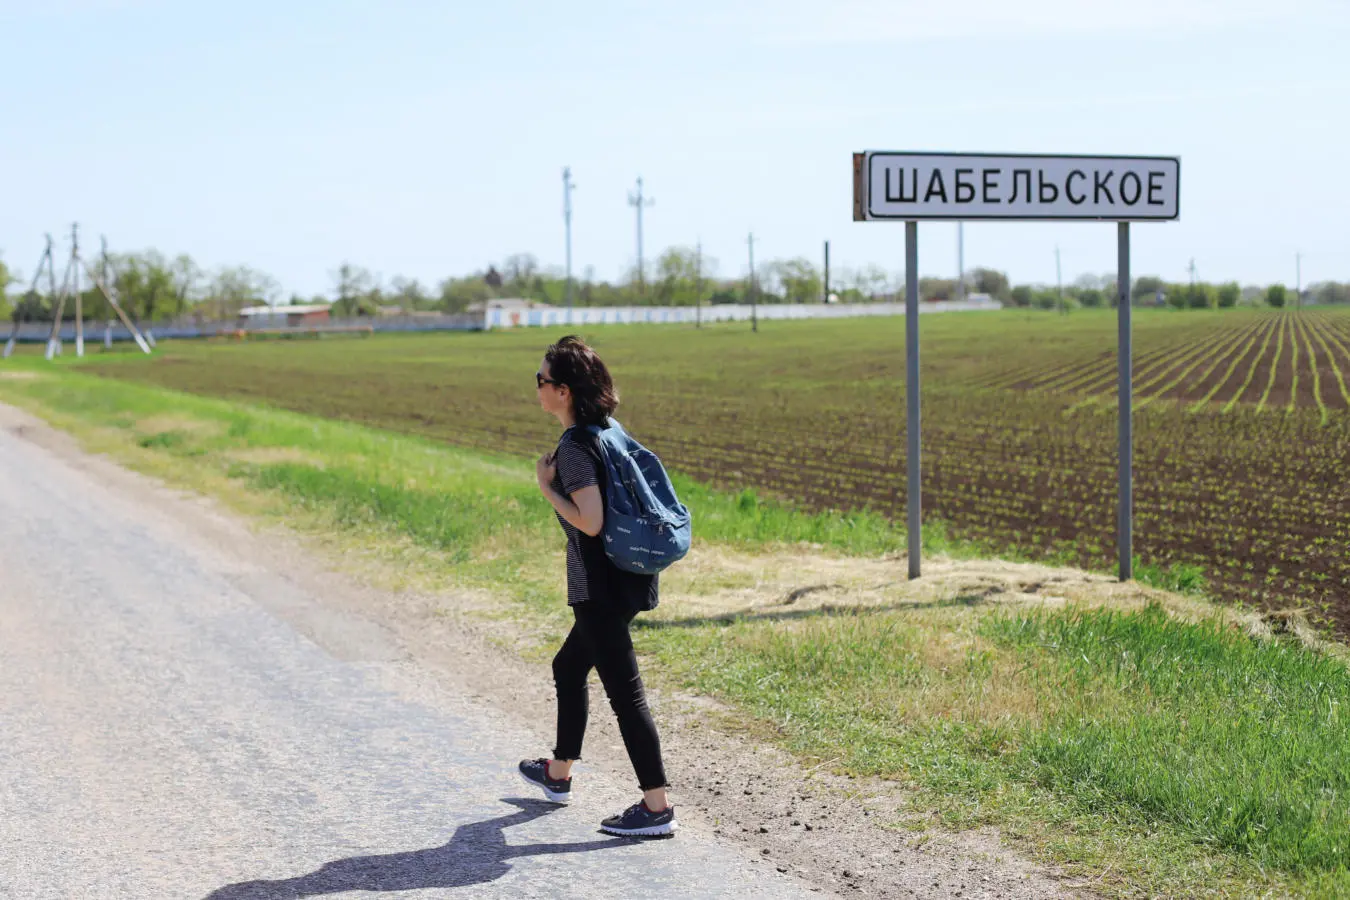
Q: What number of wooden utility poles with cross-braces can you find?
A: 3